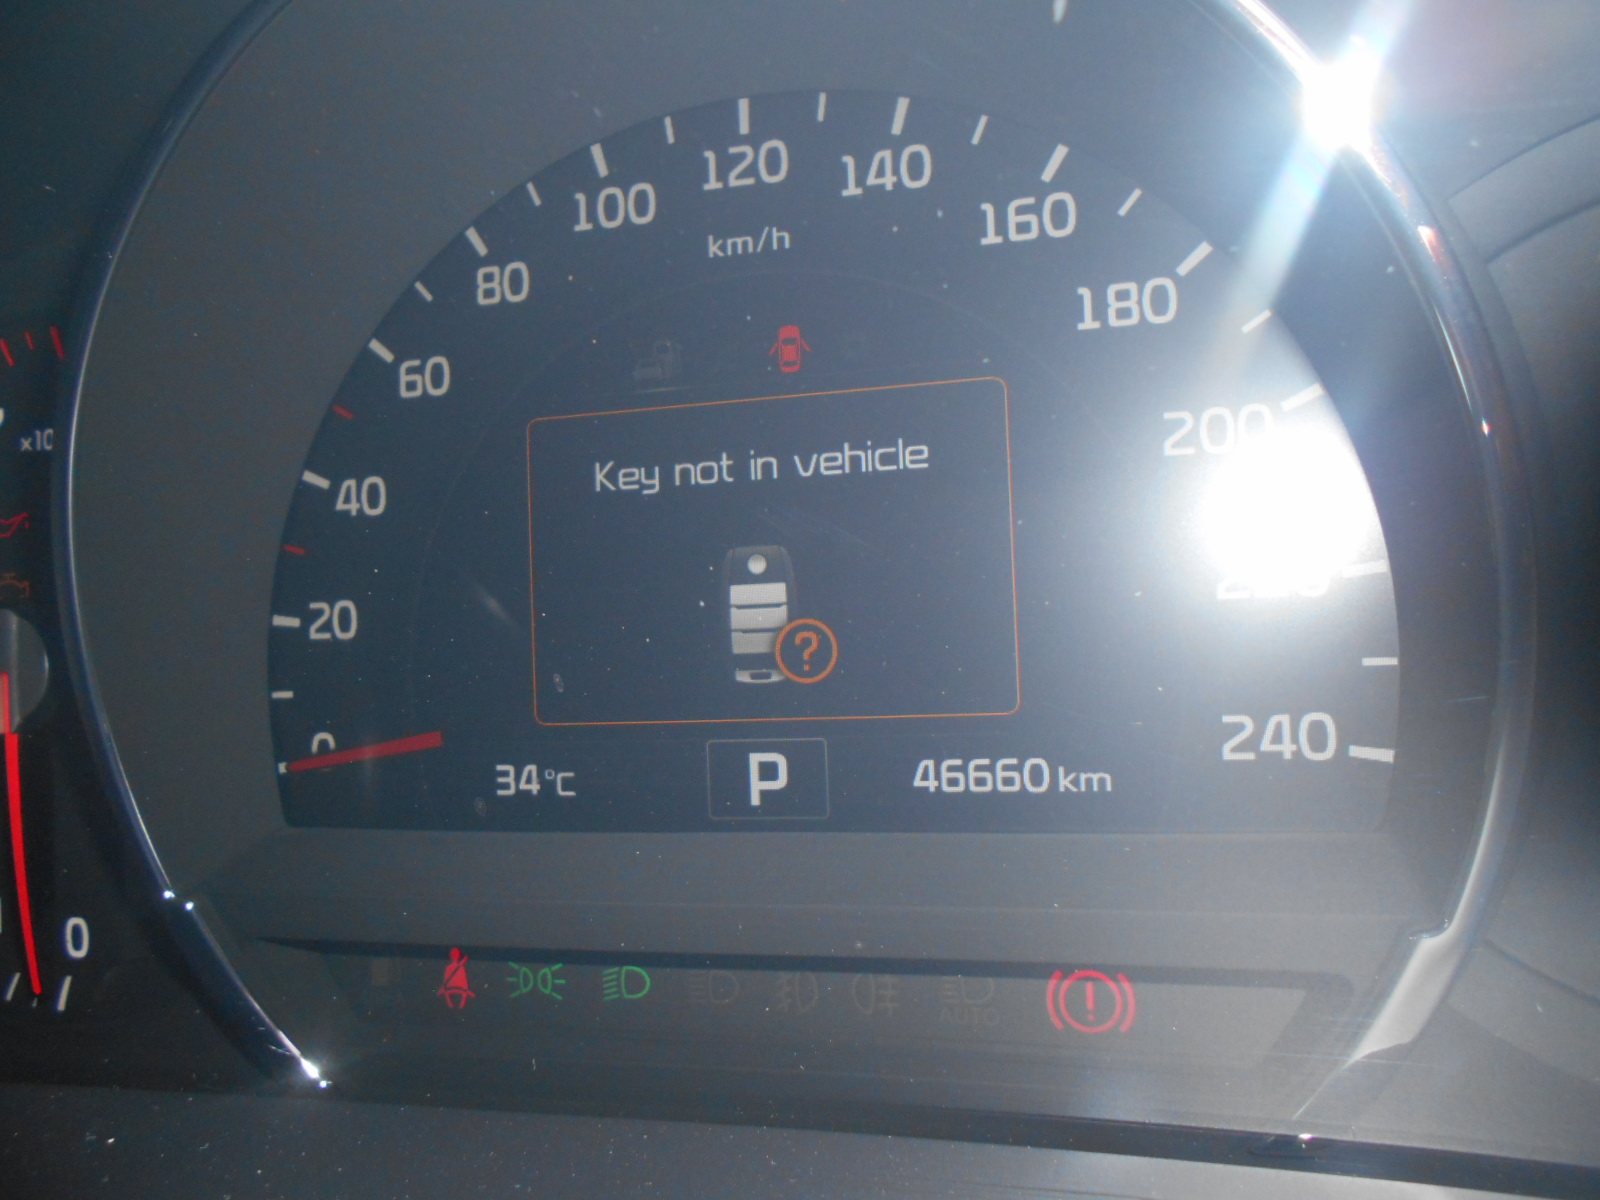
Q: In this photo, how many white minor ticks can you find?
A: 9